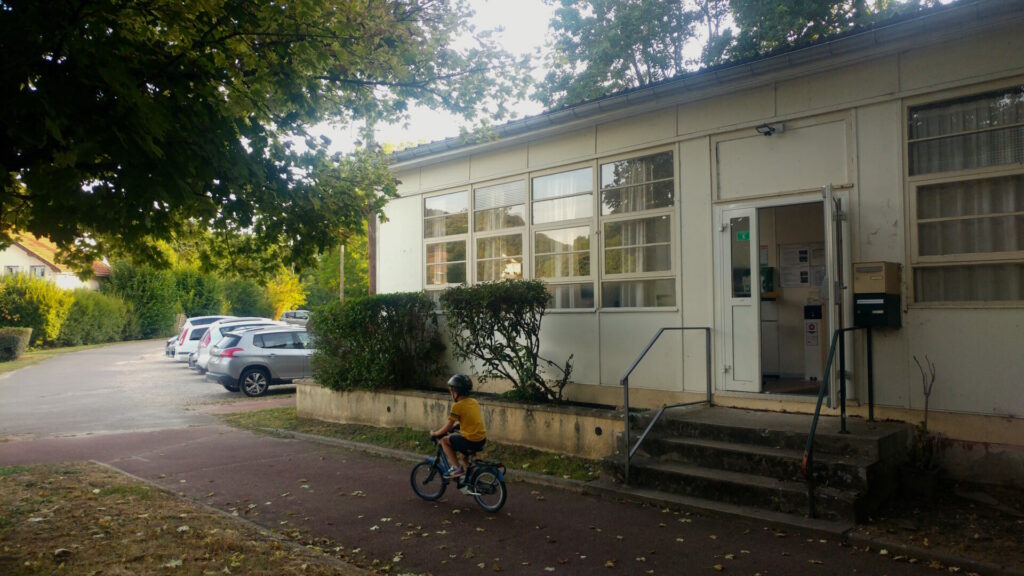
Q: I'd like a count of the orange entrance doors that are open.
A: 0